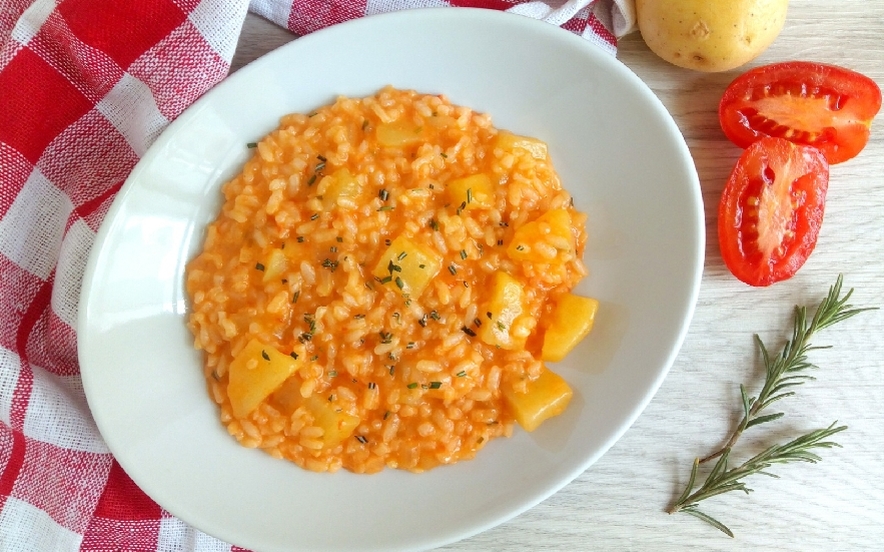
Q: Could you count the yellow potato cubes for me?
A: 12